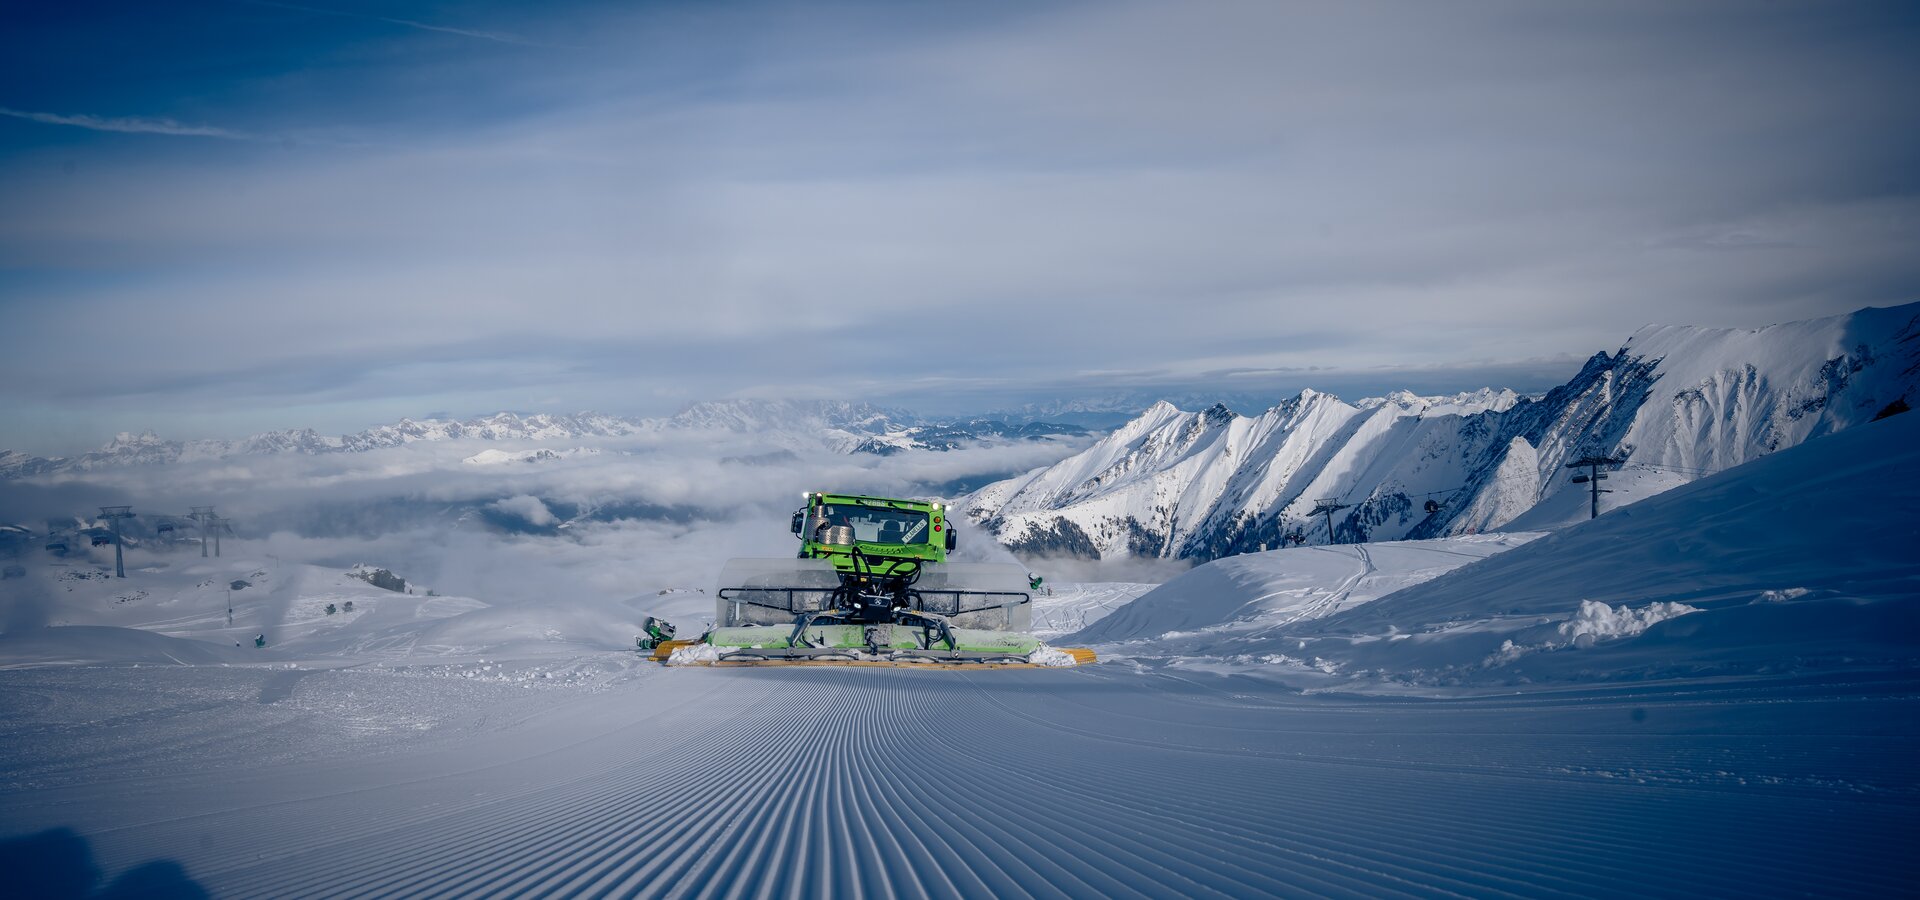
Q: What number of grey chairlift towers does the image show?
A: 5